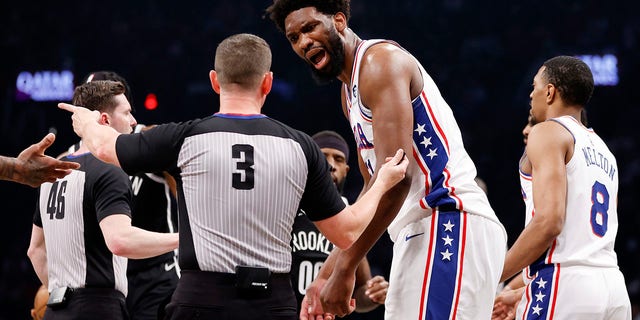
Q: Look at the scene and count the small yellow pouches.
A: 0